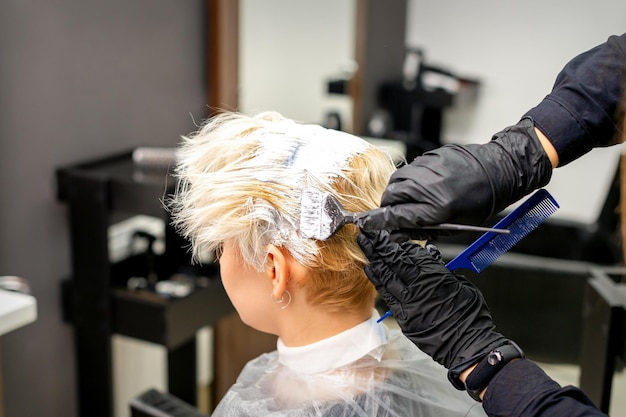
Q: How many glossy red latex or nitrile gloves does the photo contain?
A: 0